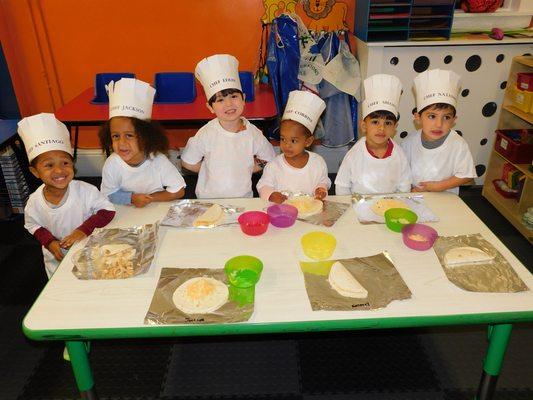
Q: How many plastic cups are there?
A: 6